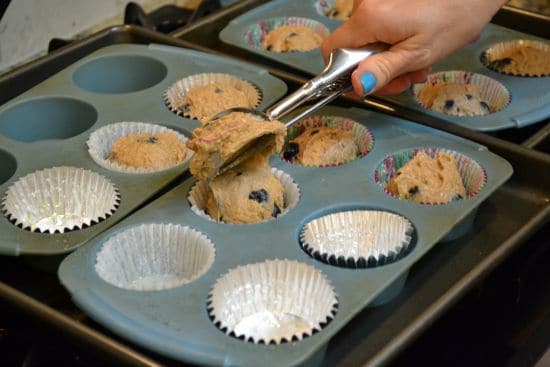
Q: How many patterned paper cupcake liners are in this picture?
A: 5